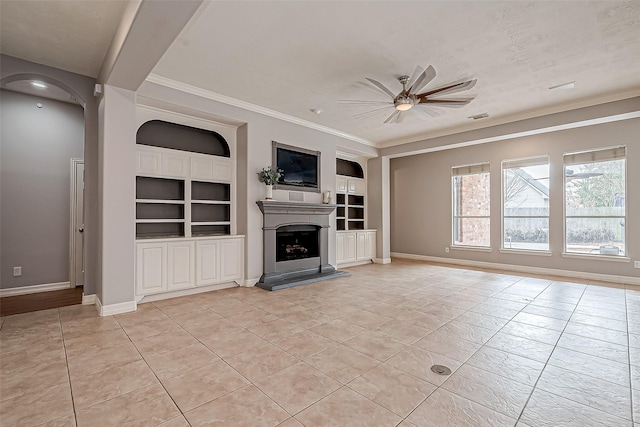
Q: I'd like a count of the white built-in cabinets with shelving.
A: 2